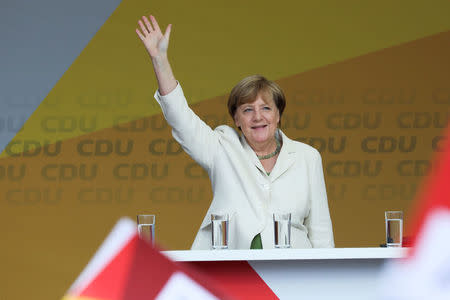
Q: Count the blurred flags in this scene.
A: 2